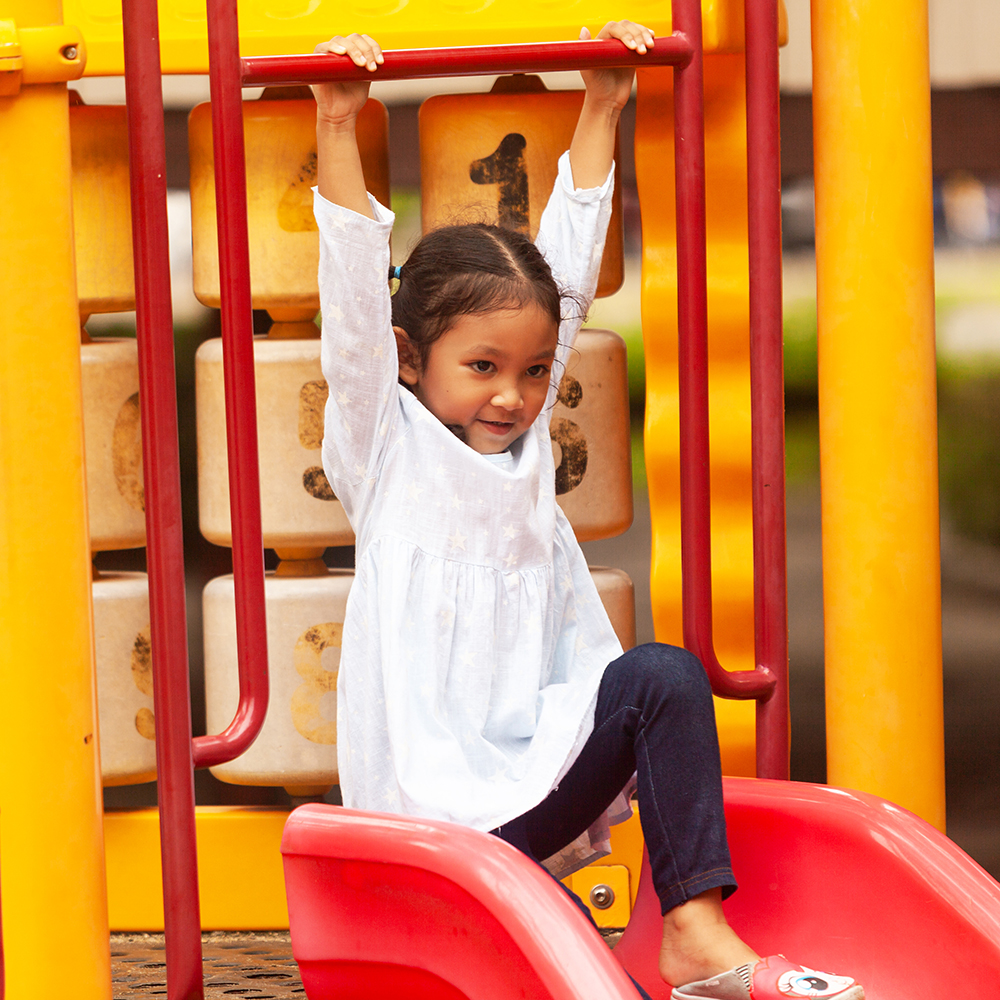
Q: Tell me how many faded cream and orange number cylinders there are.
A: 9